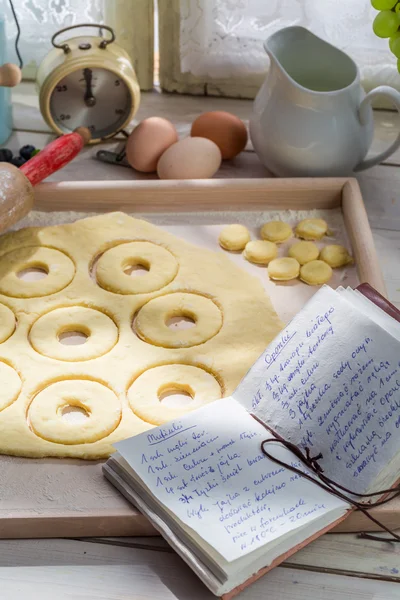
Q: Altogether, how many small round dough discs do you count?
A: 8